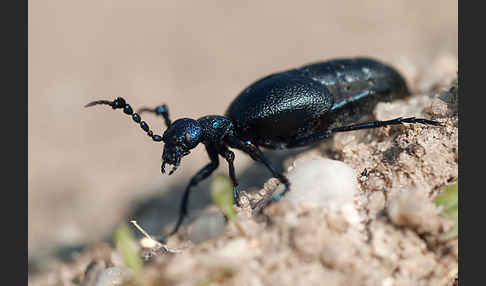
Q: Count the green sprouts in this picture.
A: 3